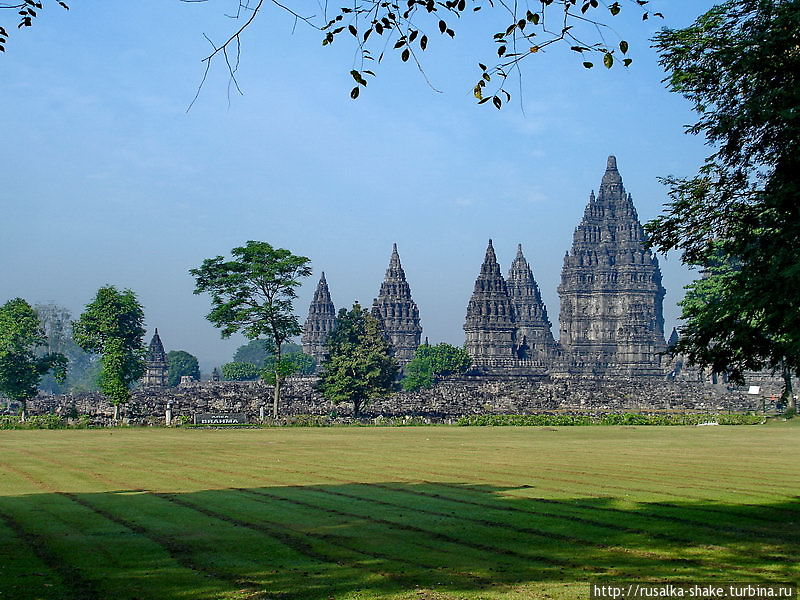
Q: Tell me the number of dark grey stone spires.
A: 6